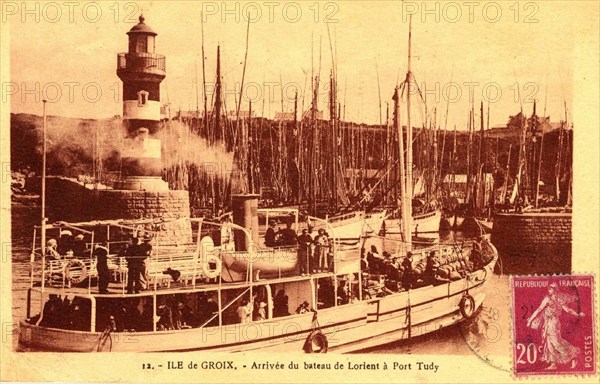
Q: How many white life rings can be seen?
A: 2